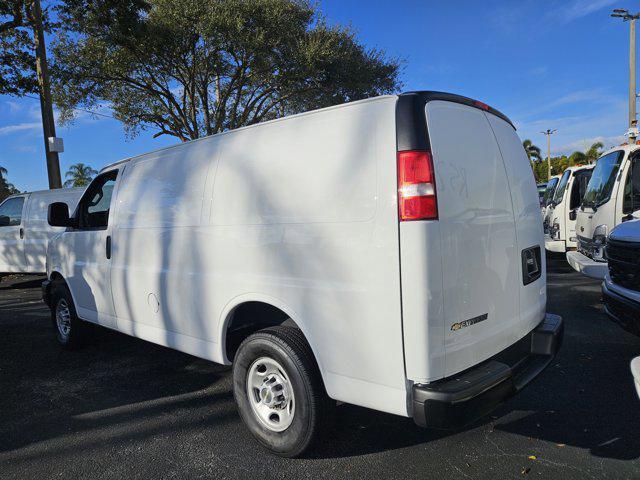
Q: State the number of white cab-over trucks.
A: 3